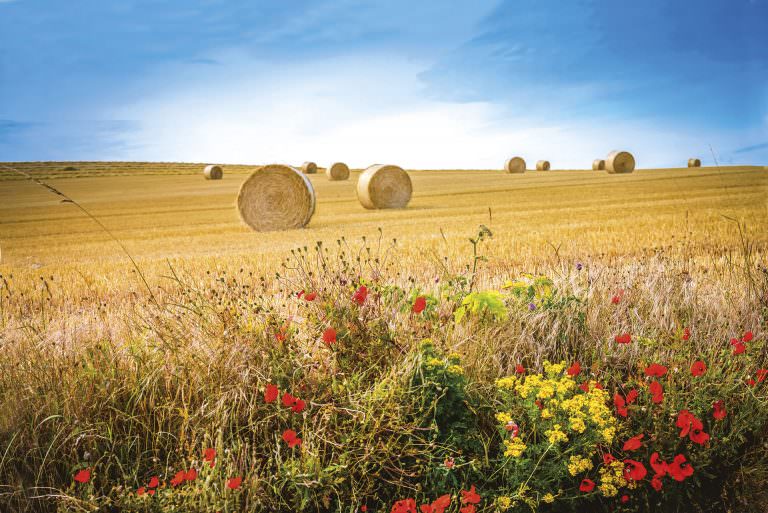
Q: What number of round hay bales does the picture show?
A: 10